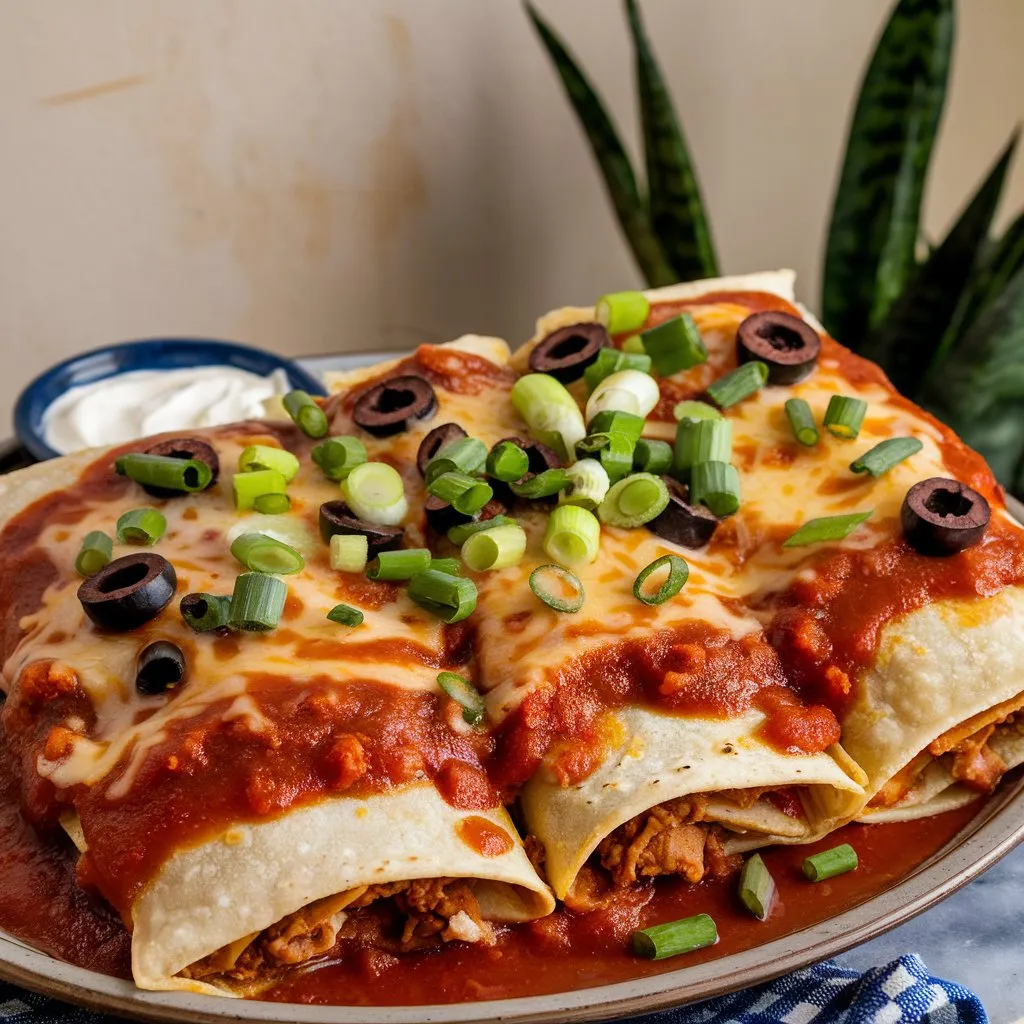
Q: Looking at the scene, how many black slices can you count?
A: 12